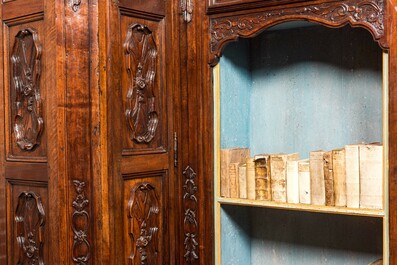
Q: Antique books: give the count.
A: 13